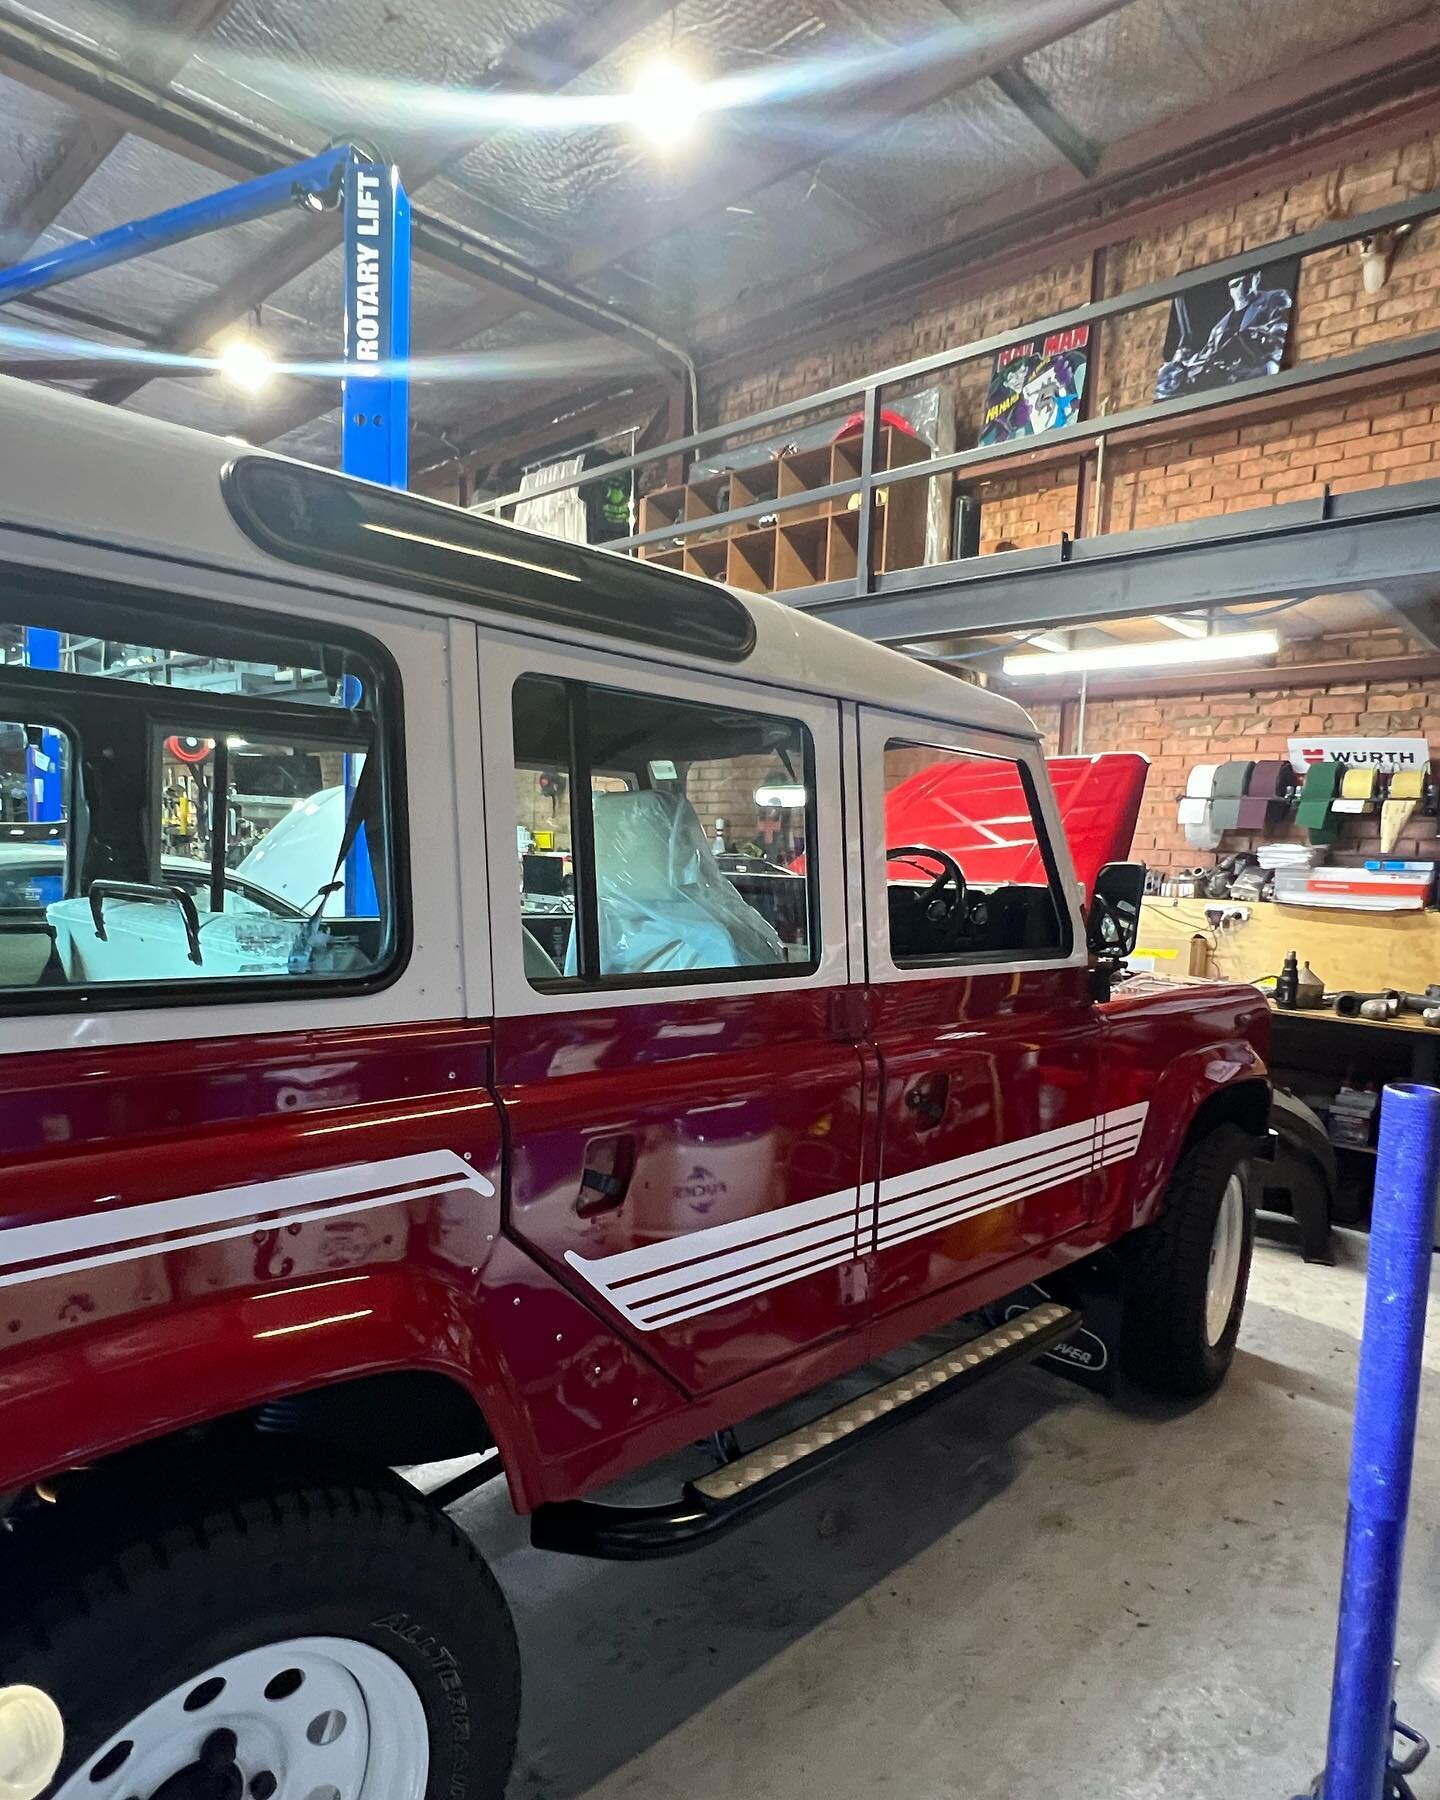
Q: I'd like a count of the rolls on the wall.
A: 6